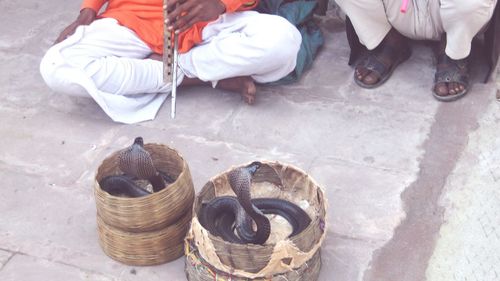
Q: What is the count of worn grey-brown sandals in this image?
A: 2